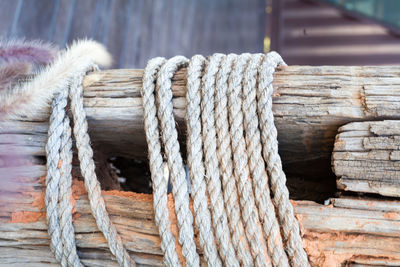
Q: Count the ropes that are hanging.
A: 11